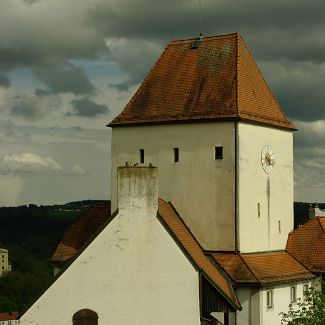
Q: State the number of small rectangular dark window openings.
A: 3